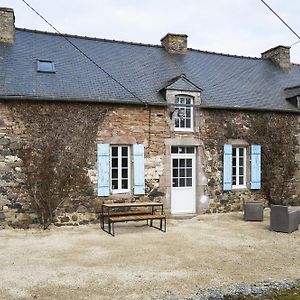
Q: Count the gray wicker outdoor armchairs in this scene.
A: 2